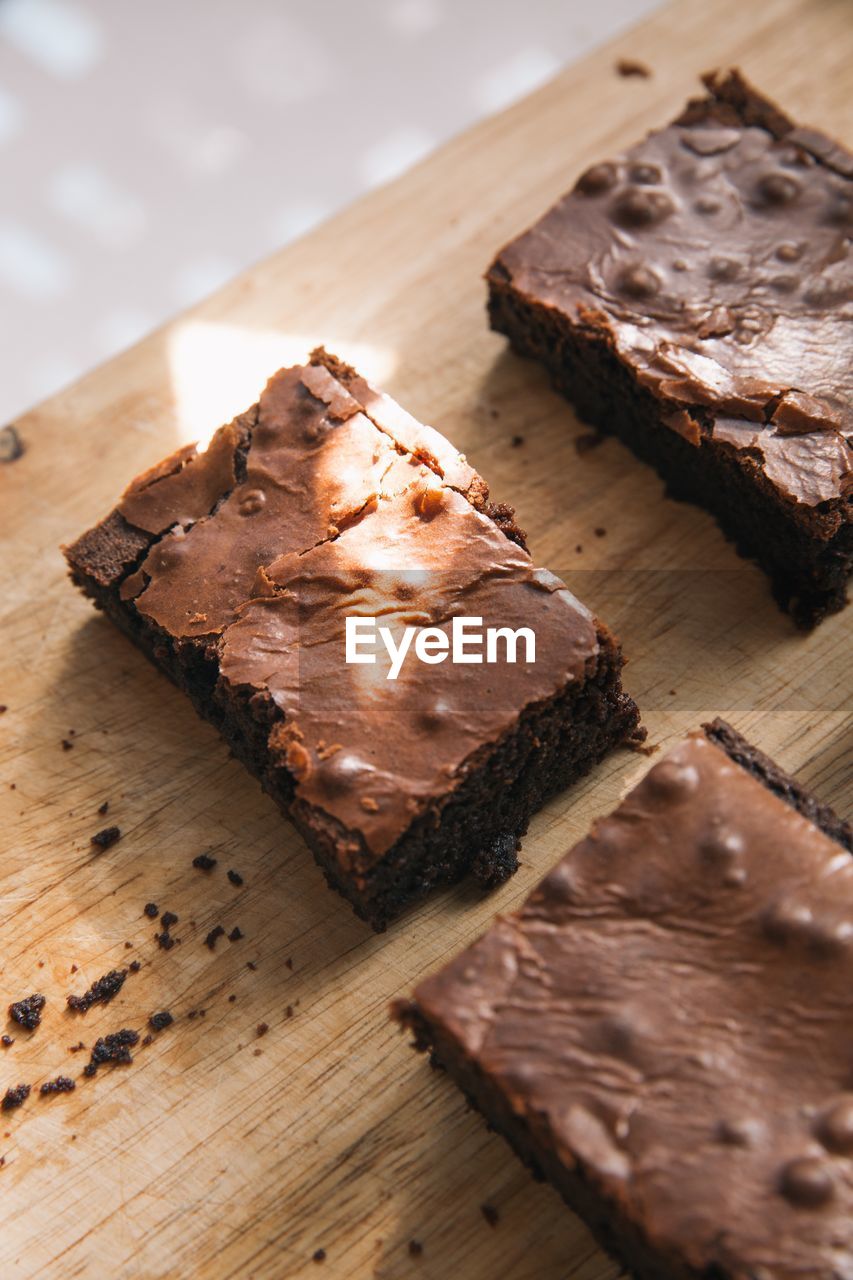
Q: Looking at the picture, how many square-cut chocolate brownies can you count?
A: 3